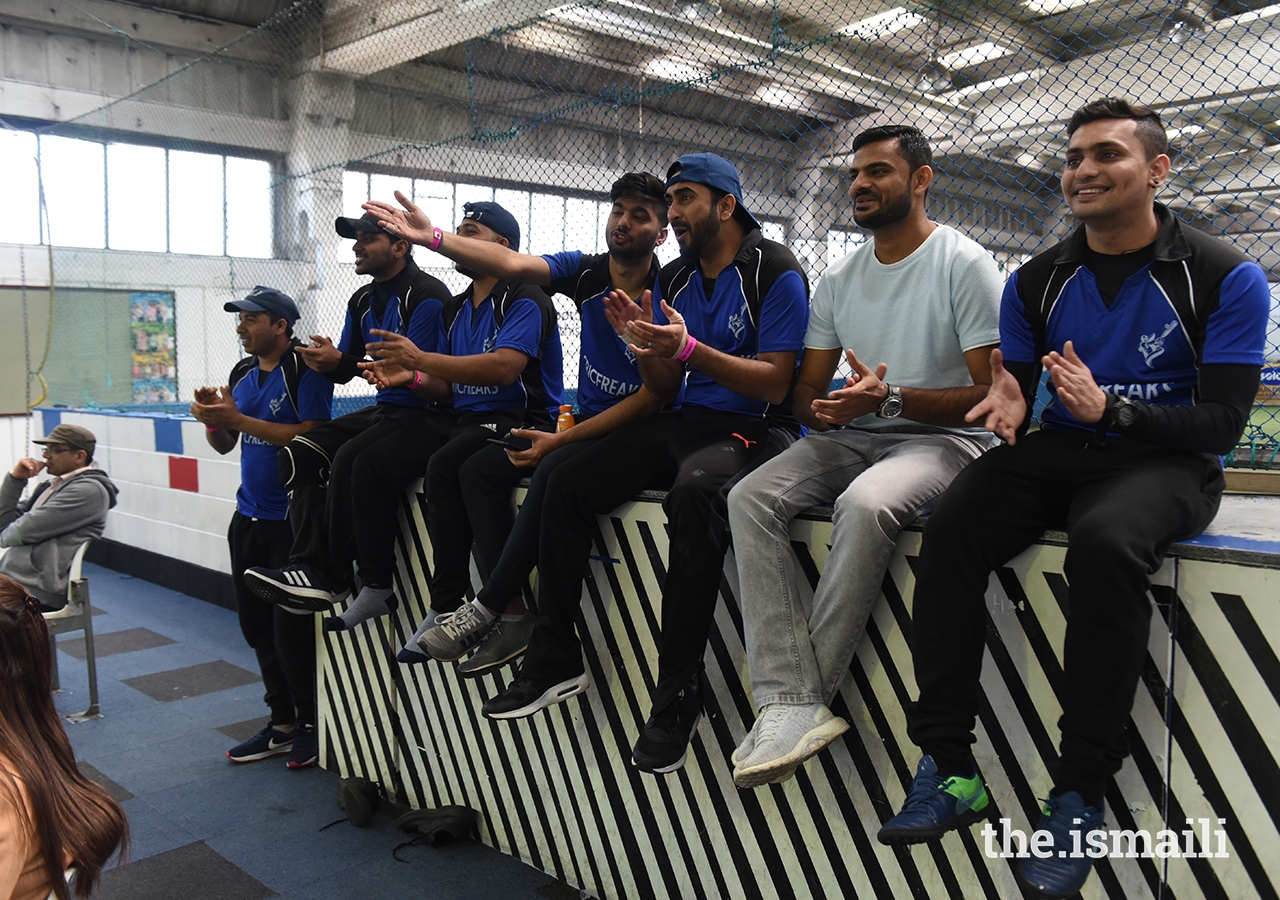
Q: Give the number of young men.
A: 7